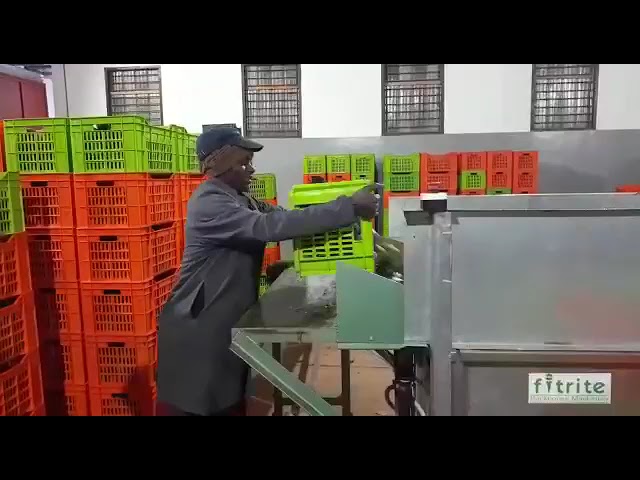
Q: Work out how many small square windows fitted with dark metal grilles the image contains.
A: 4